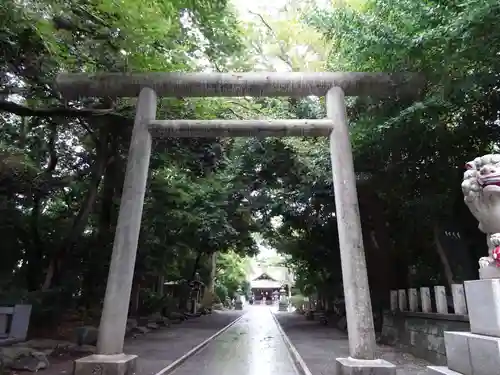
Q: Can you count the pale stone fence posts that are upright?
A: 6